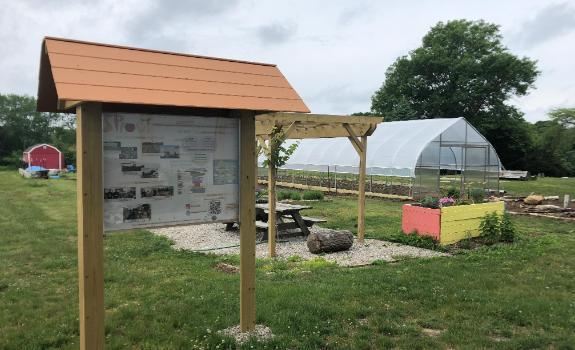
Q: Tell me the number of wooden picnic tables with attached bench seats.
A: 1